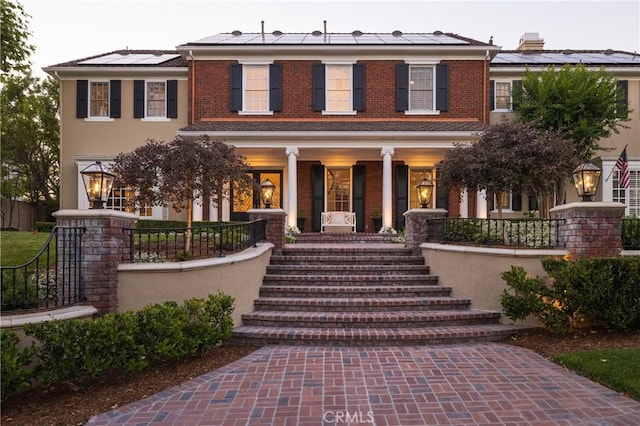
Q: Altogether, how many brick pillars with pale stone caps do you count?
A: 4